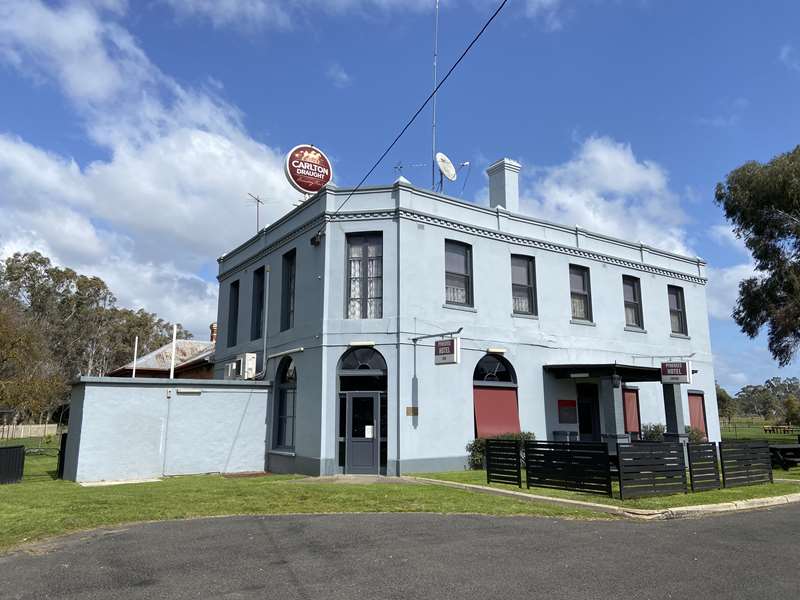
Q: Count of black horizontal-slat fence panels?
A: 5